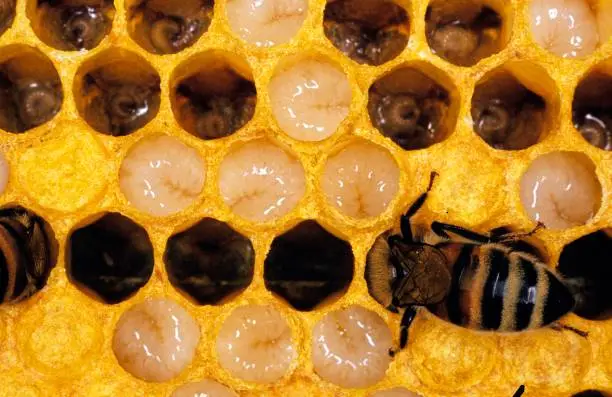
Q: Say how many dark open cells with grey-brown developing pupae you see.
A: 10